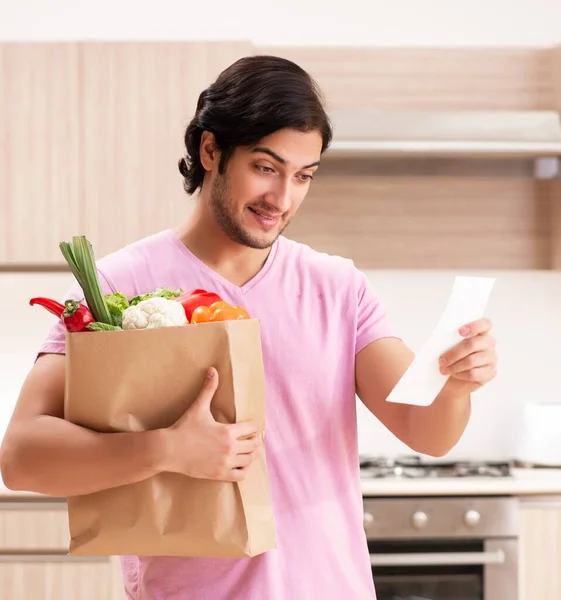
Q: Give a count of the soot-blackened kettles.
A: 0